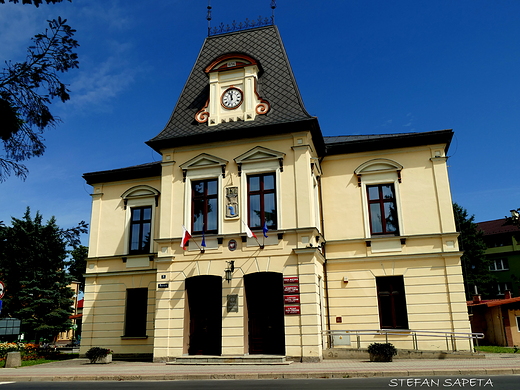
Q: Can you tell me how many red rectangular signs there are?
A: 4